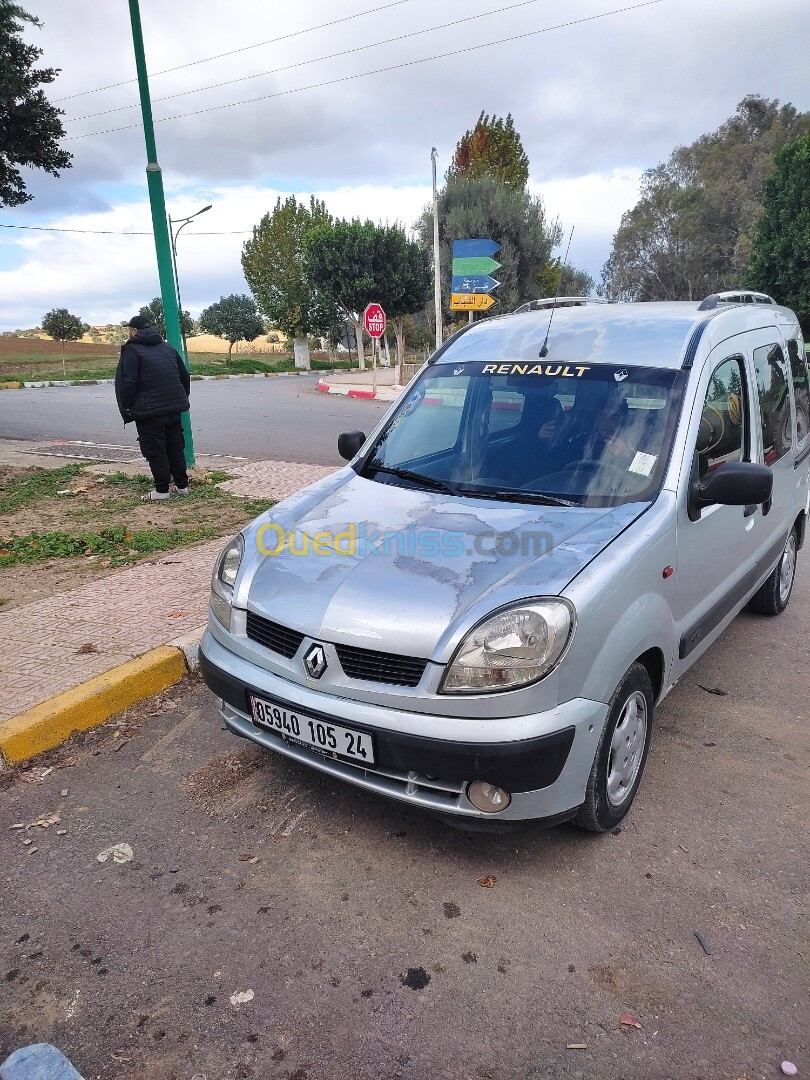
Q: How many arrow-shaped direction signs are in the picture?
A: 4